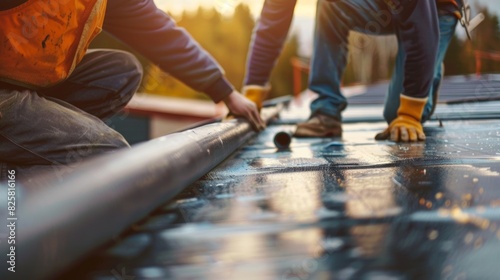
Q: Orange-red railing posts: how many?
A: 2